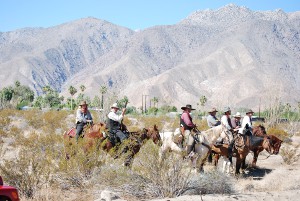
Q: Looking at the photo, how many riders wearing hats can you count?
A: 7